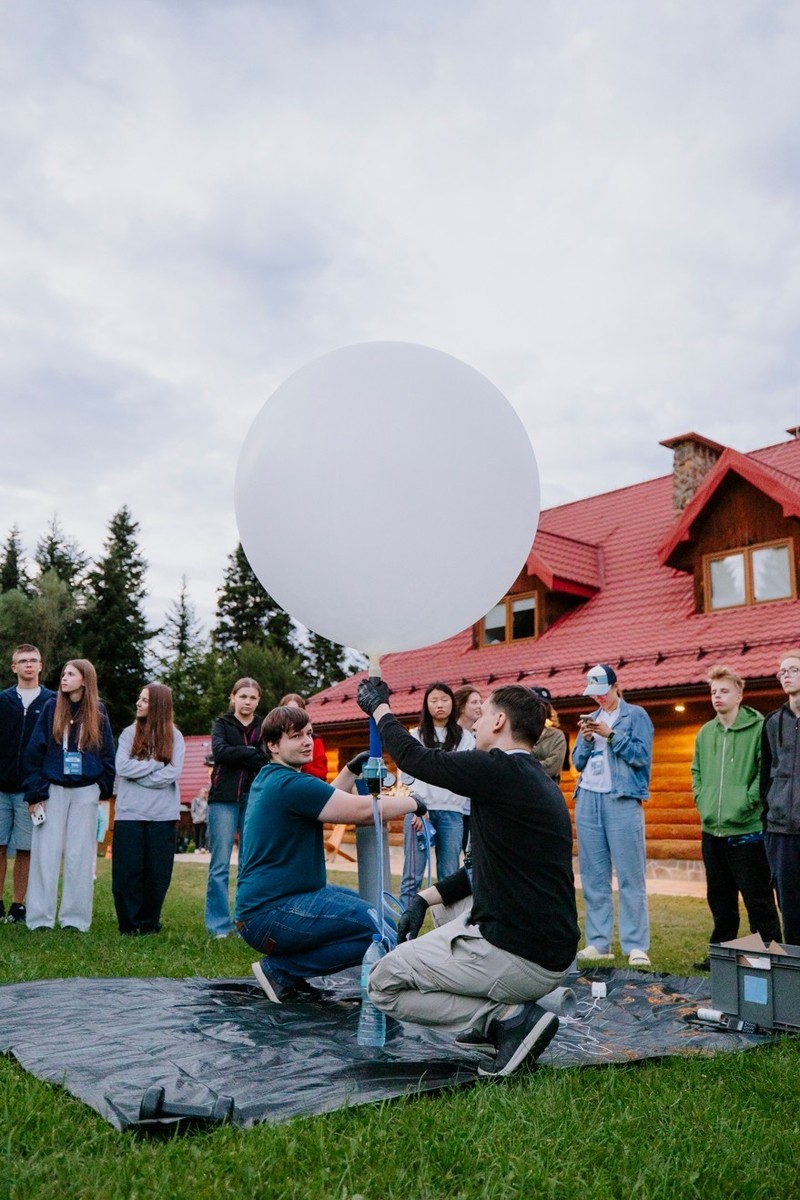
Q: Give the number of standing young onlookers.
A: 11